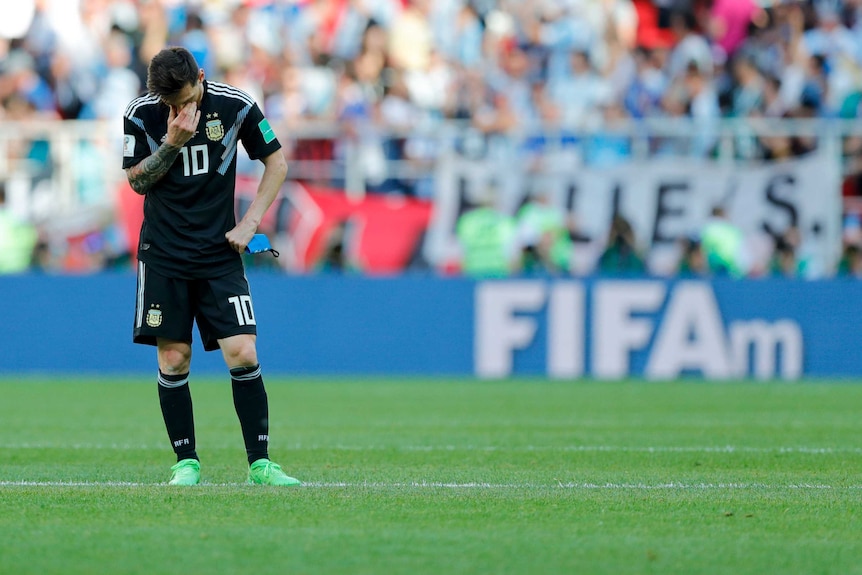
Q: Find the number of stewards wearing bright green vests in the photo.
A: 4